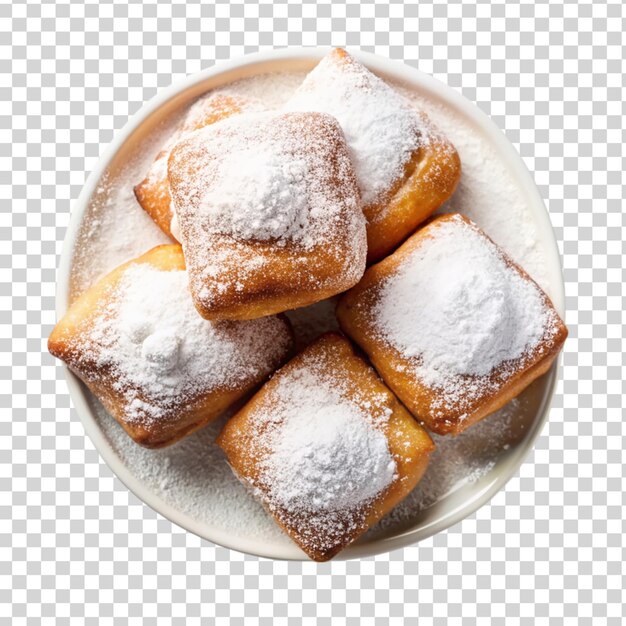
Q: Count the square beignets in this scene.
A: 6